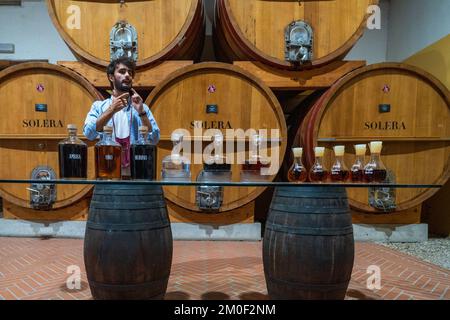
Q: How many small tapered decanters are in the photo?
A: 5